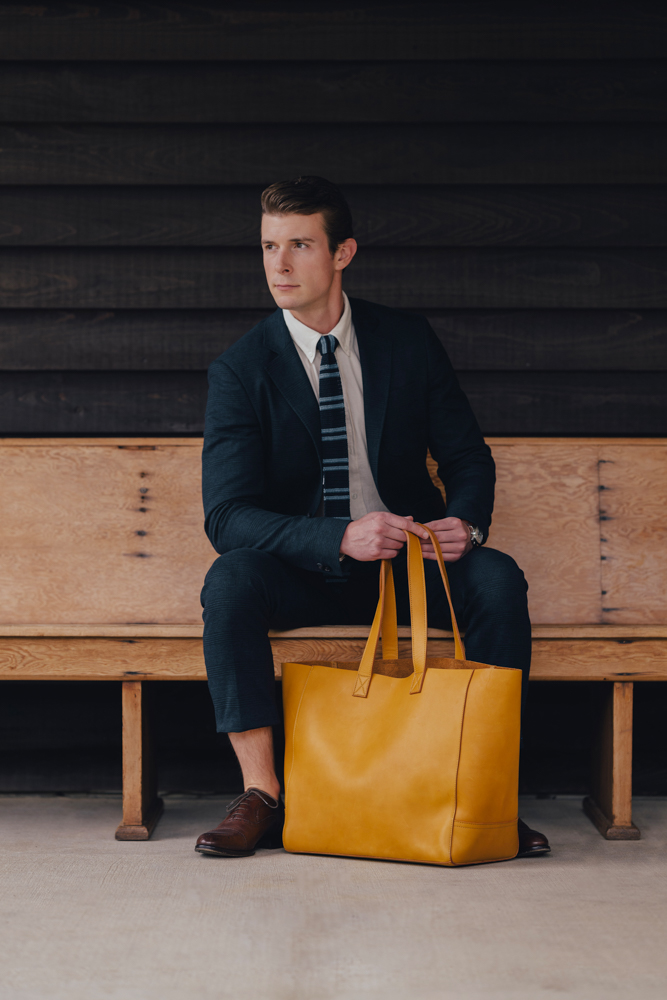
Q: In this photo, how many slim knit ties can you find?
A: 1